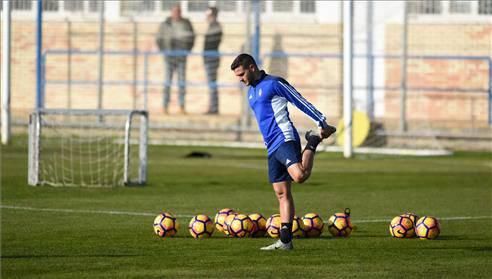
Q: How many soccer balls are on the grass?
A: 13